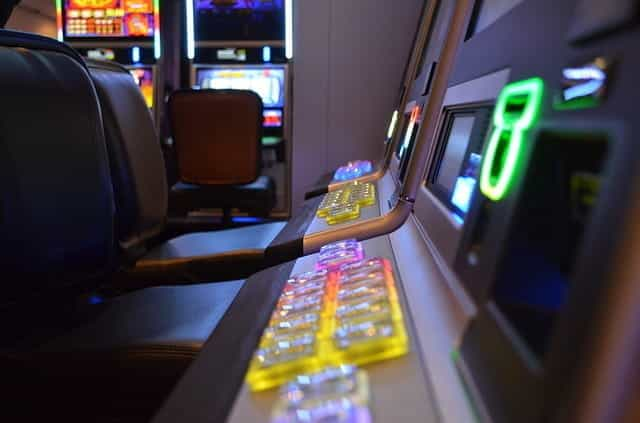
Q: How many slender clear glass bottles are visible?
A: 0